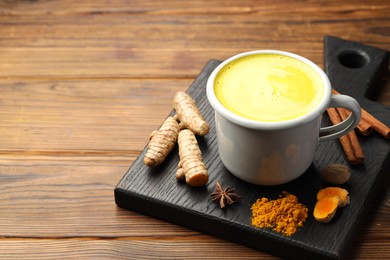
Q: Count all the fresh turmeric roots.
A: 3